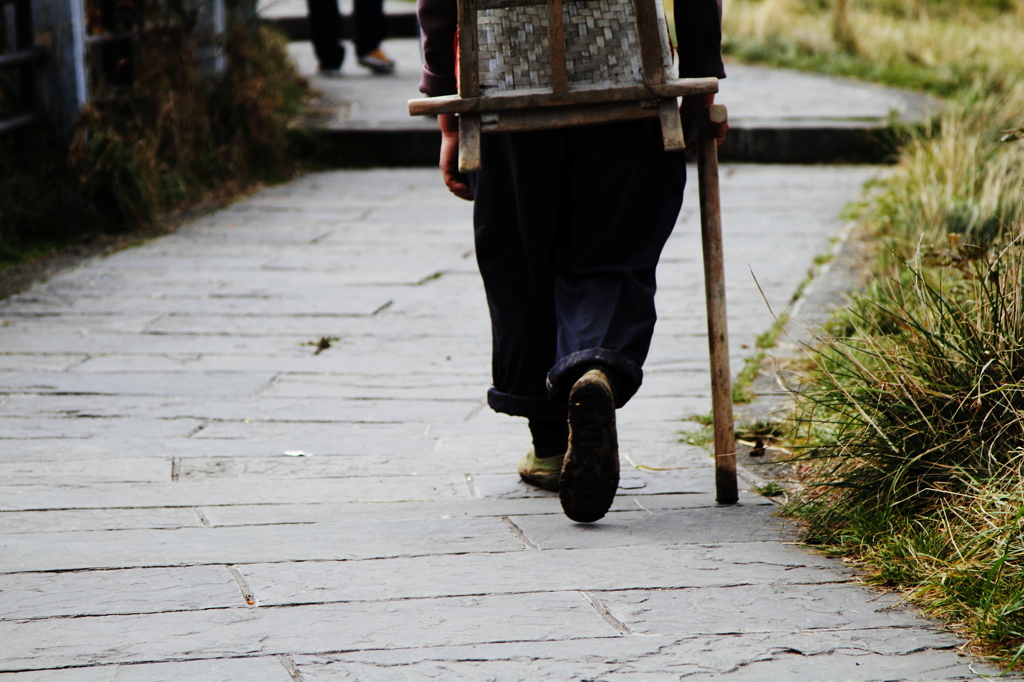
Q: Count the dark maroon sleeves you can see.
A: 2